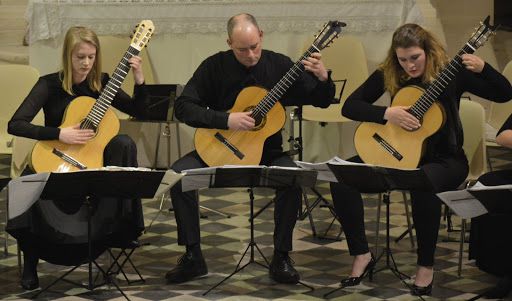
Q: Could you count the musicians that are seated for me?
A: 3